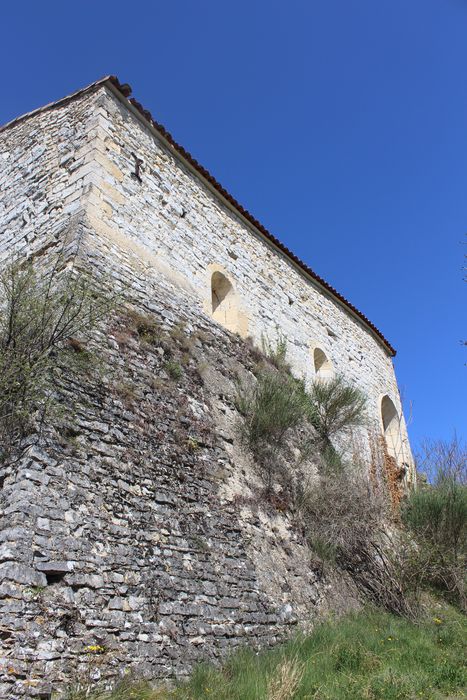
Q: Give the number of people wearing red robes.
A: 0